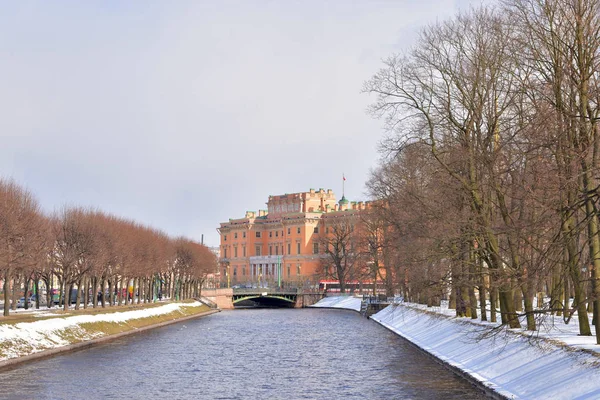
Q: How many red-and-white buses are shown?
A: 1